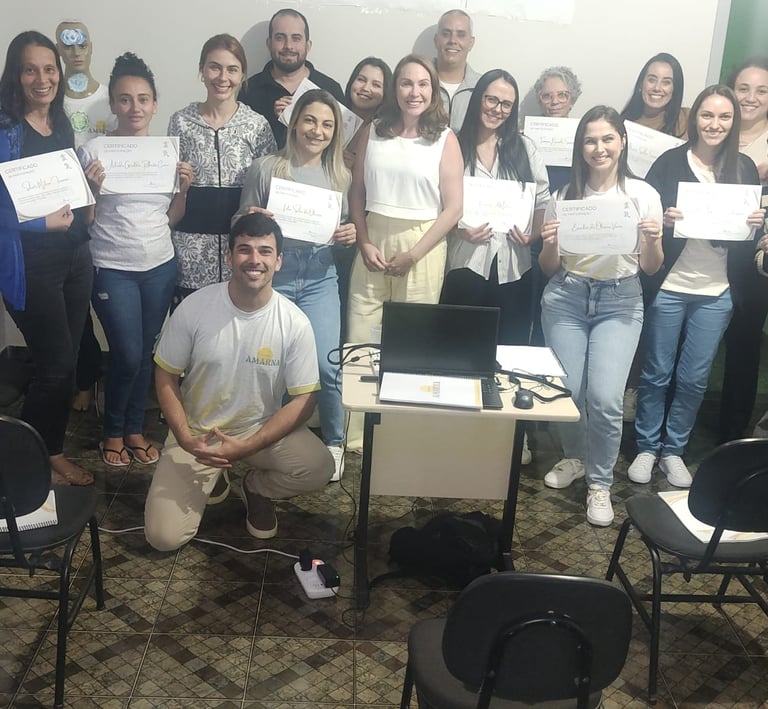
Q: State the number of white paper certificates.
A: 9